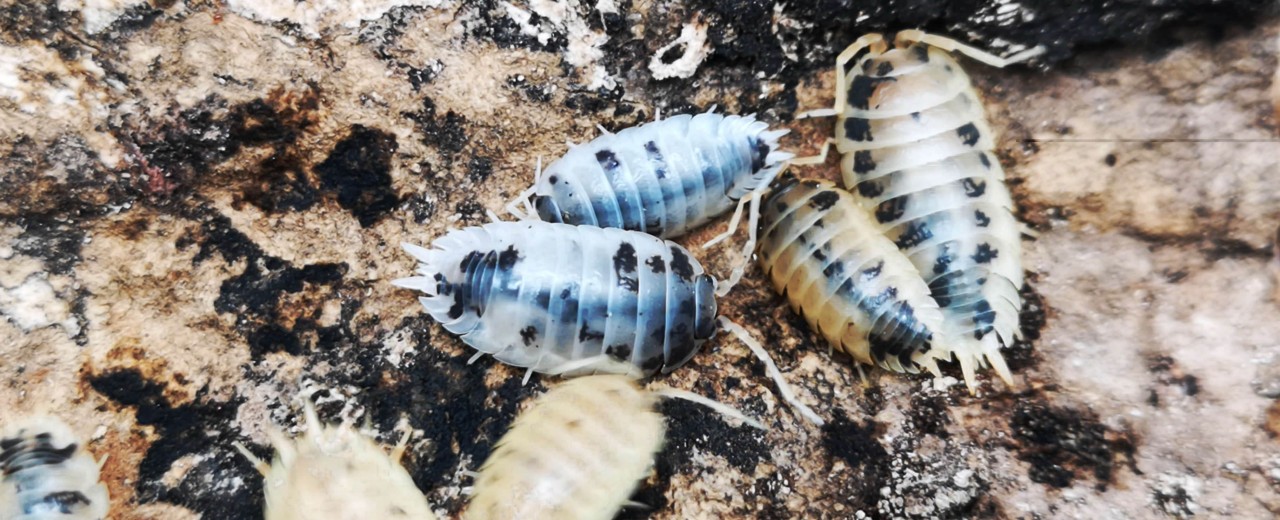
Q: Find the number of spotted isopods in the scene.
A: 5